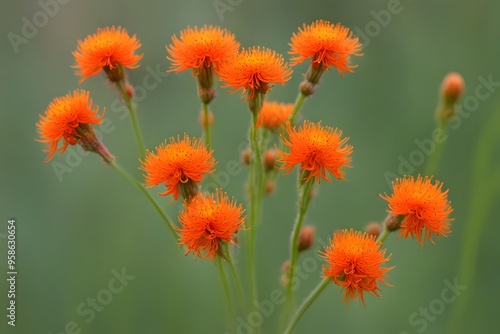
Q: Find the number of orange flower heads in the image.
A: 11